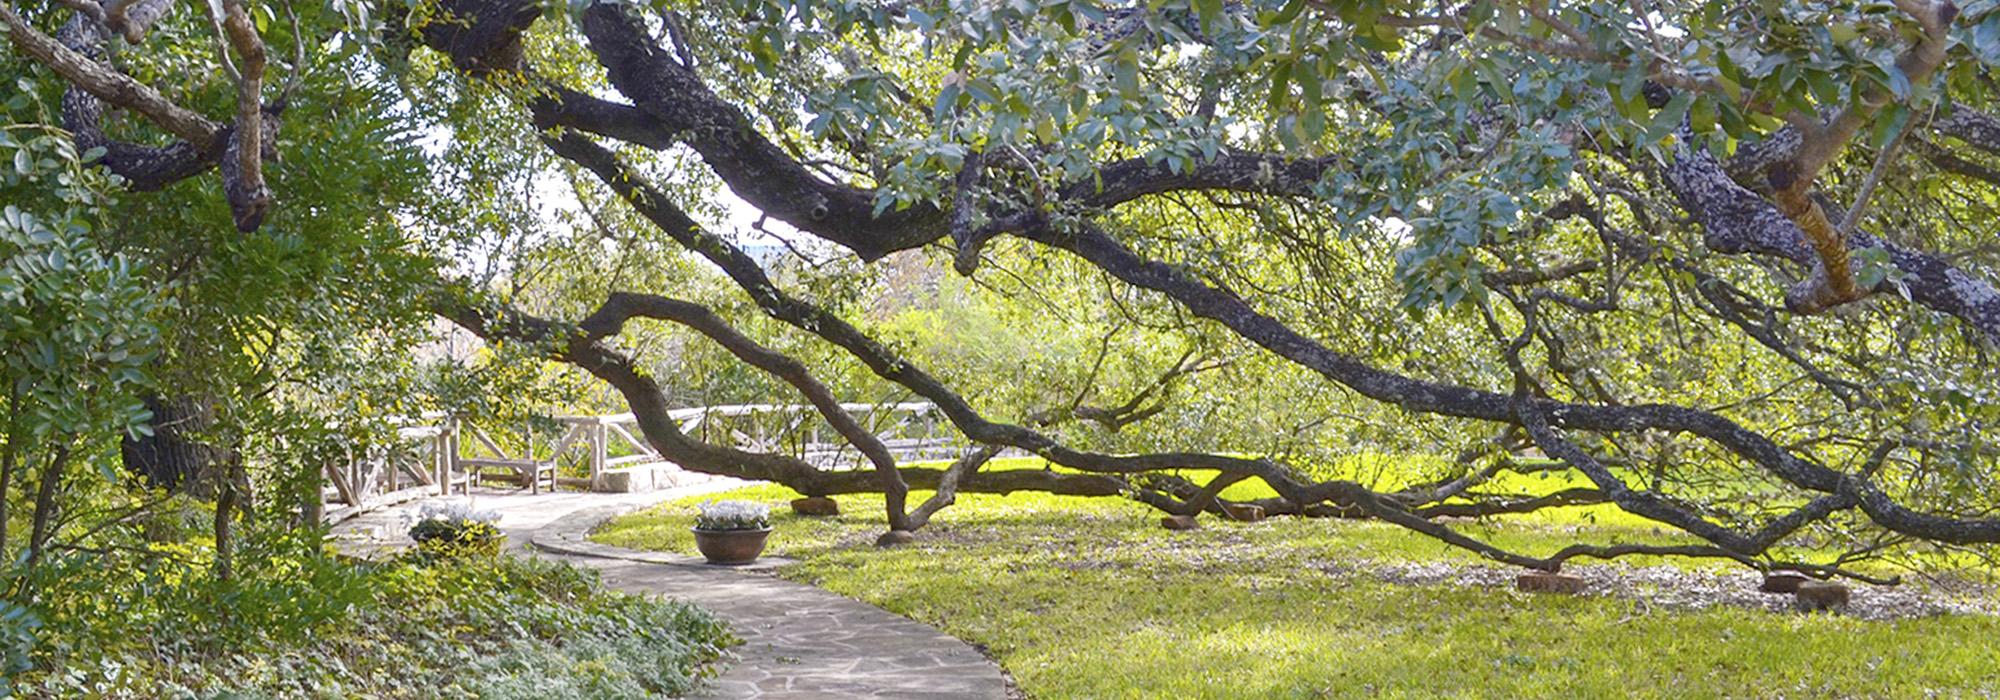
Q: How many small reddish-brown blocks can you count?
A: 7